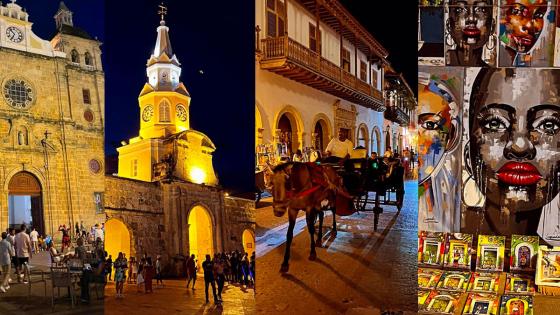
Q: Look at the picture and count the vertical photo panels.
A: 4